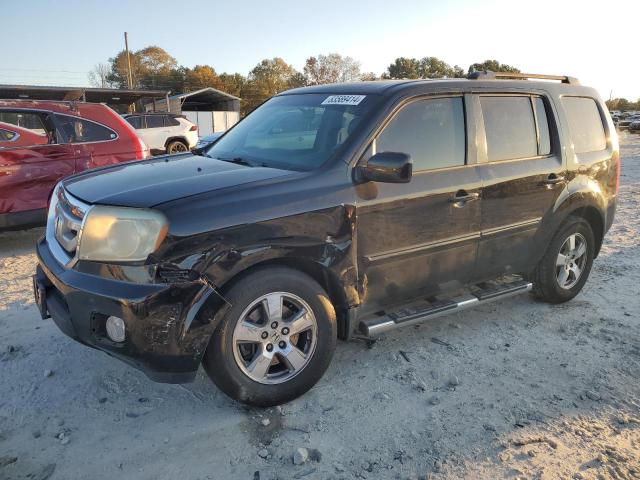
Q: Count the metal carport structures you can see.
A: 2